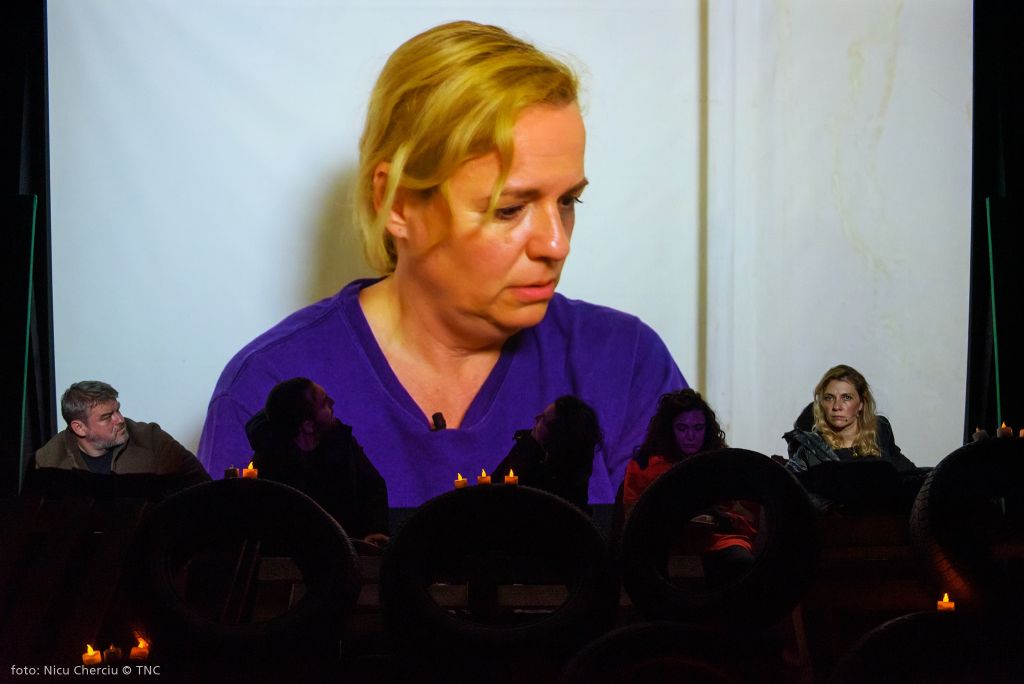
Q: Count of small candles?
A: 12